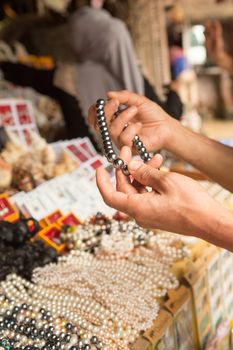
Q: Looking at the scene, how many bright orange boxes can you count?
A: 4